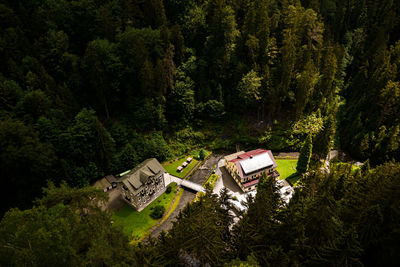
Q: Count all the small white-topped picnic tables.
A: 3